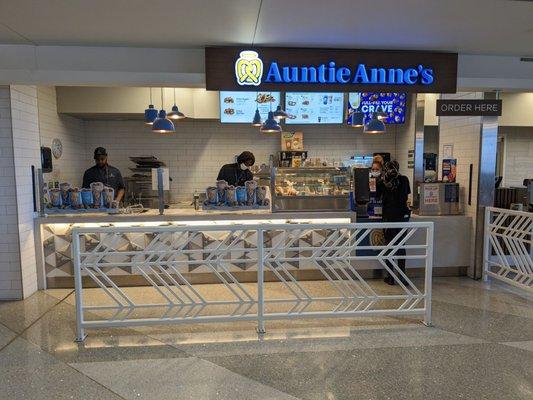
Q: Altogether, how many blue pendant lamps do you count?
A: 9